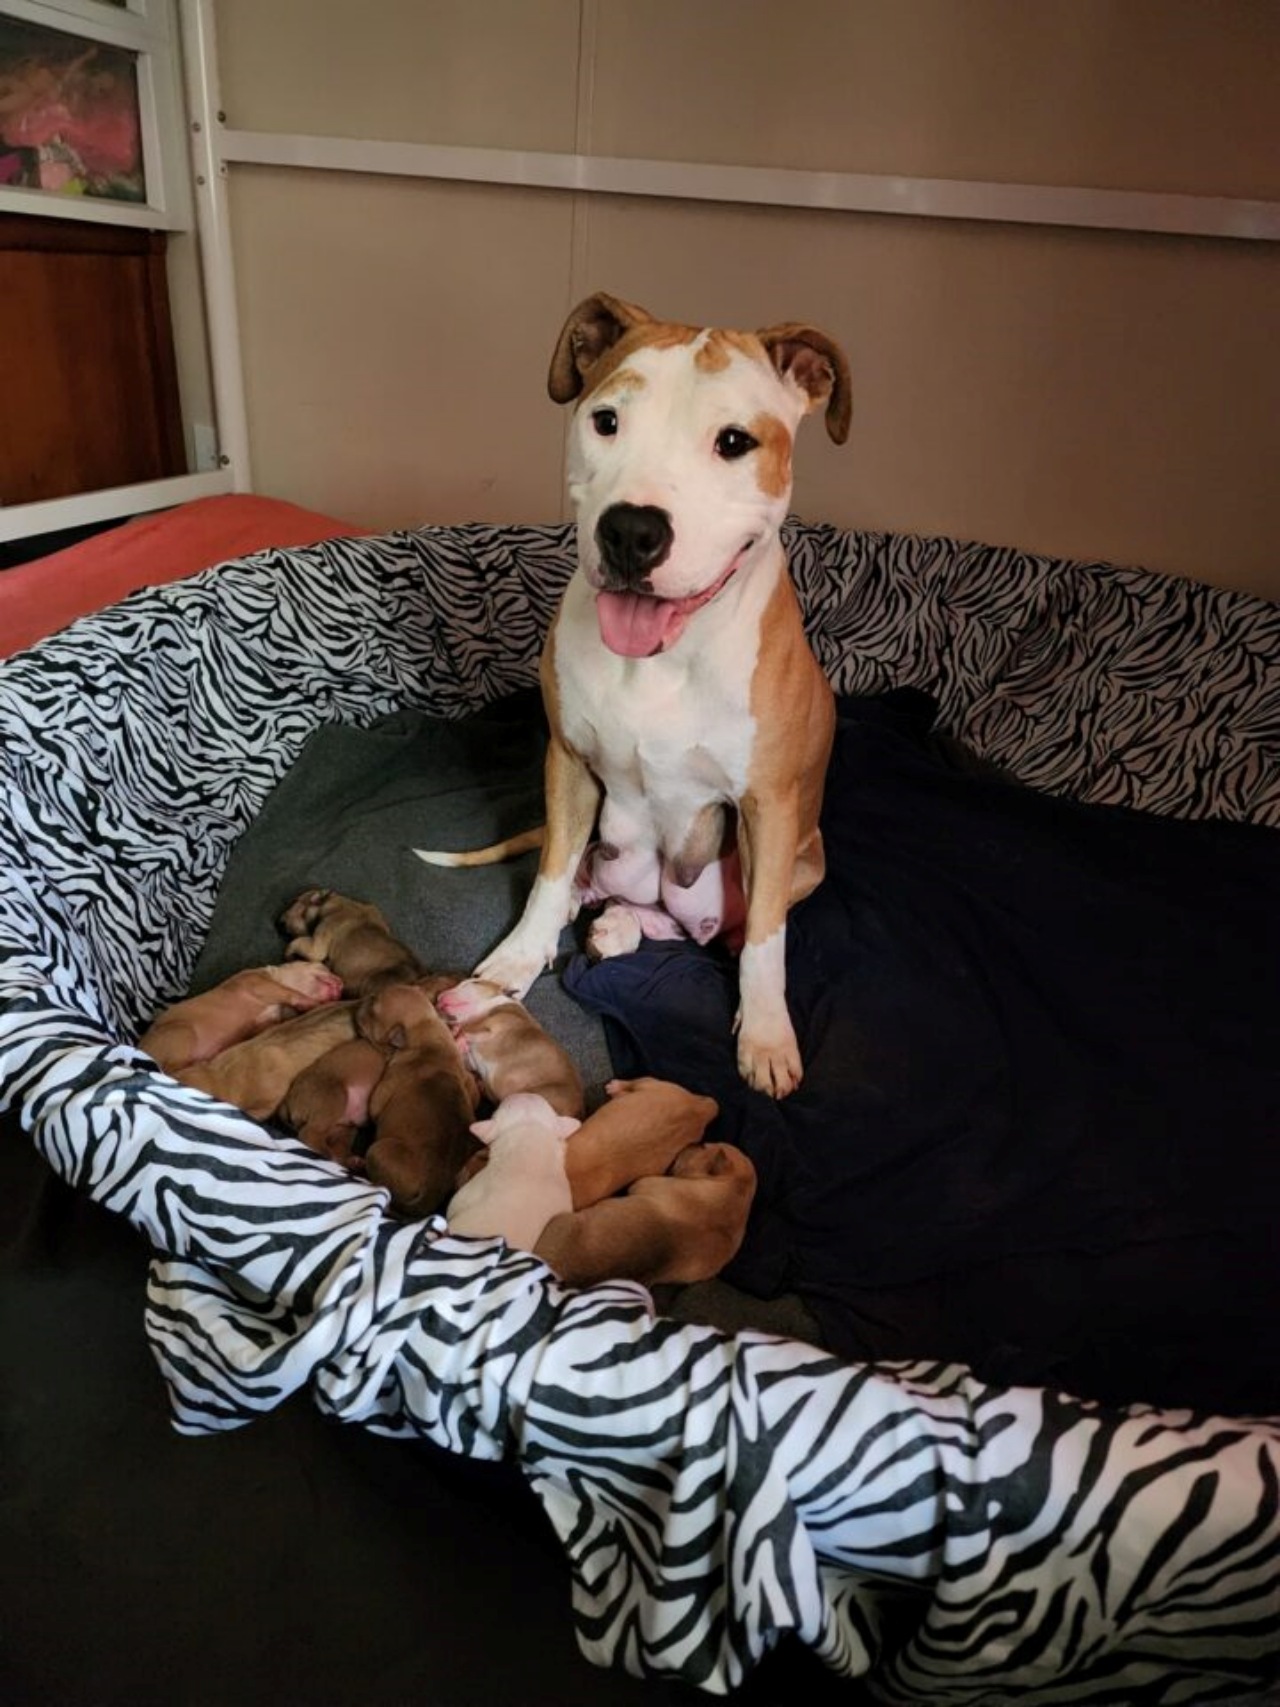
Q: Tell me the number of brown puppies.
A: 8